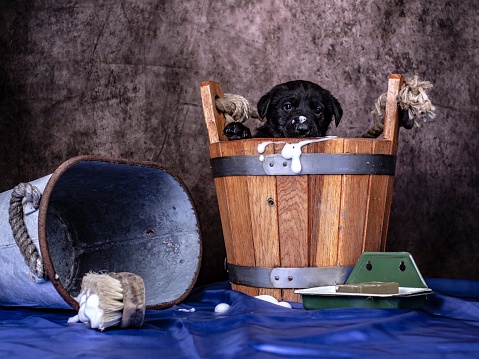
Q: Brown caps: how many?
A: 0